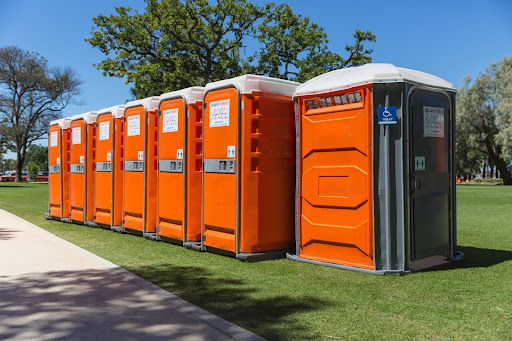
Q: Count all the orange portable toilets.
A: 7